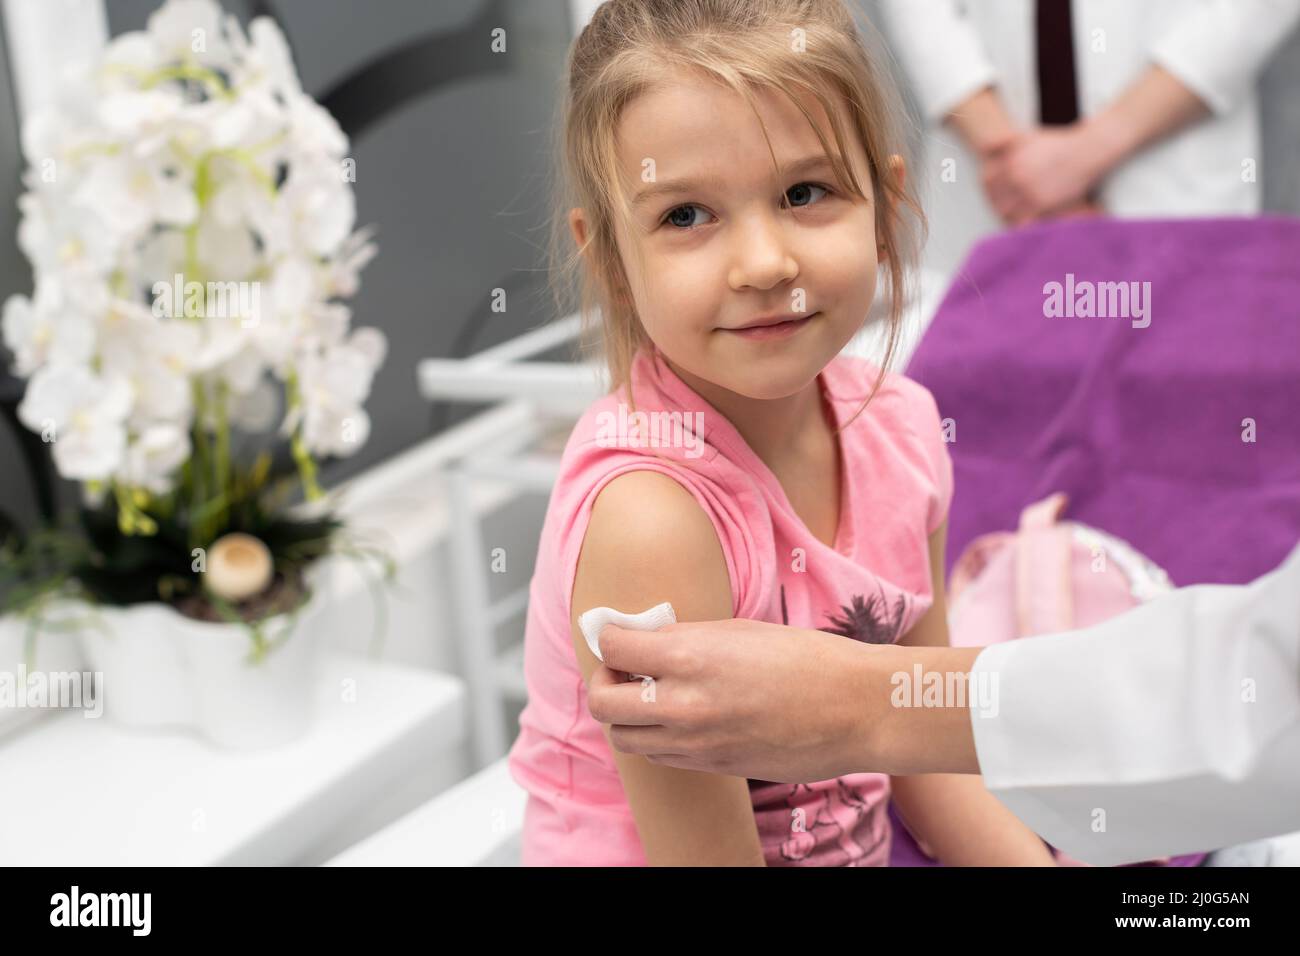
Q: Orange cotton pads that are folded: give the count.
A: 0